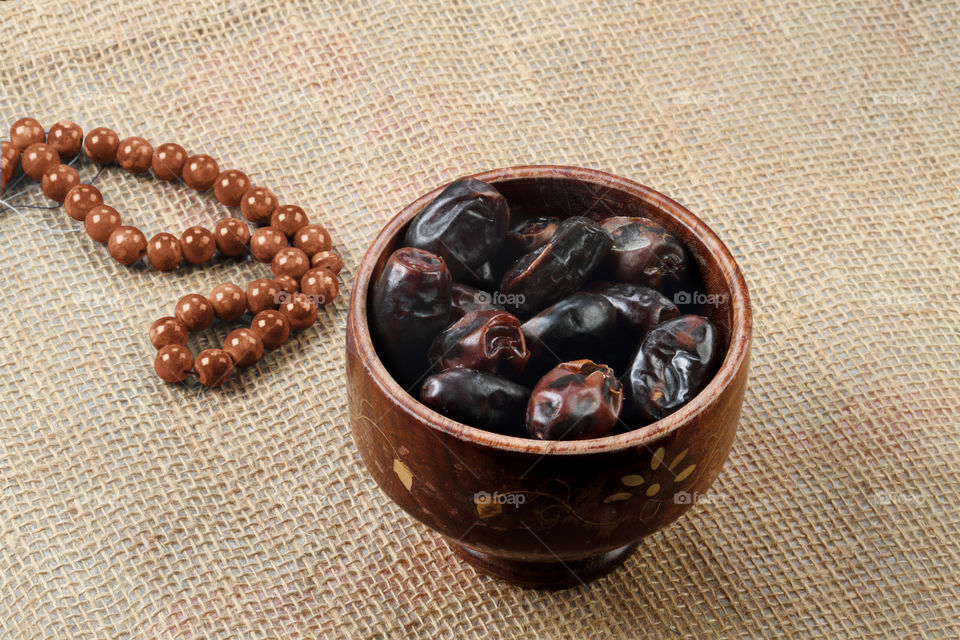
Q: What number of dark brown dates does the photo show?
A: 12